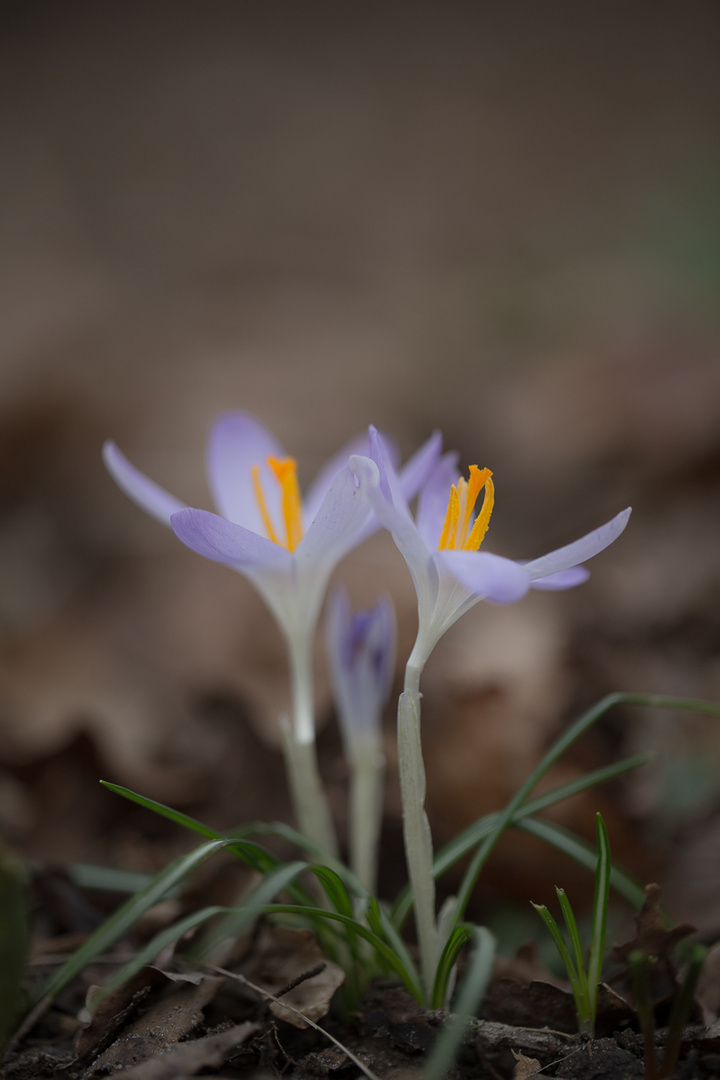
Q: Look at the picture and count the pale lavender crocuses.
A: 3